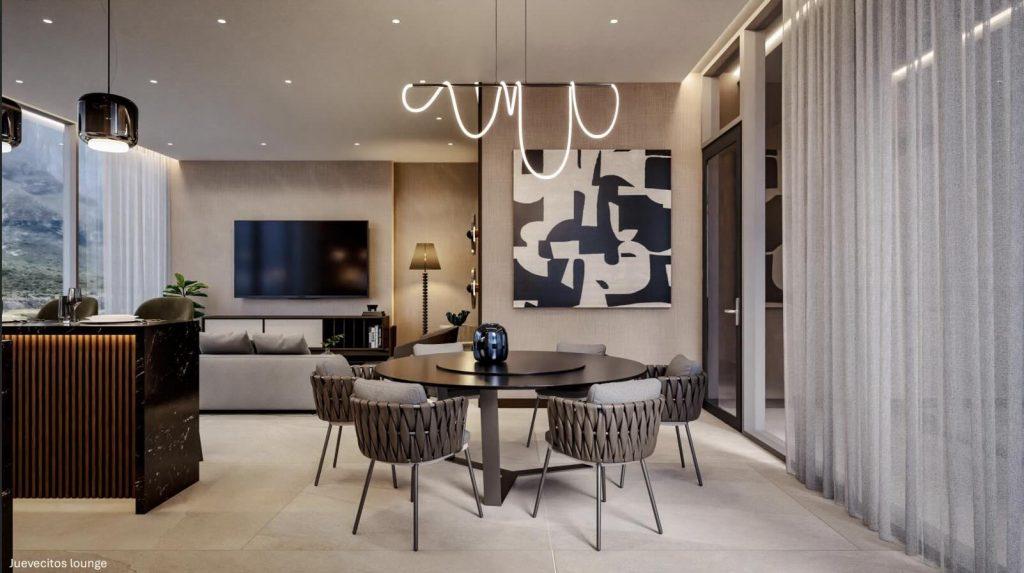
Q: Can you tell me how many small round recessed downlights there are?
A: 13